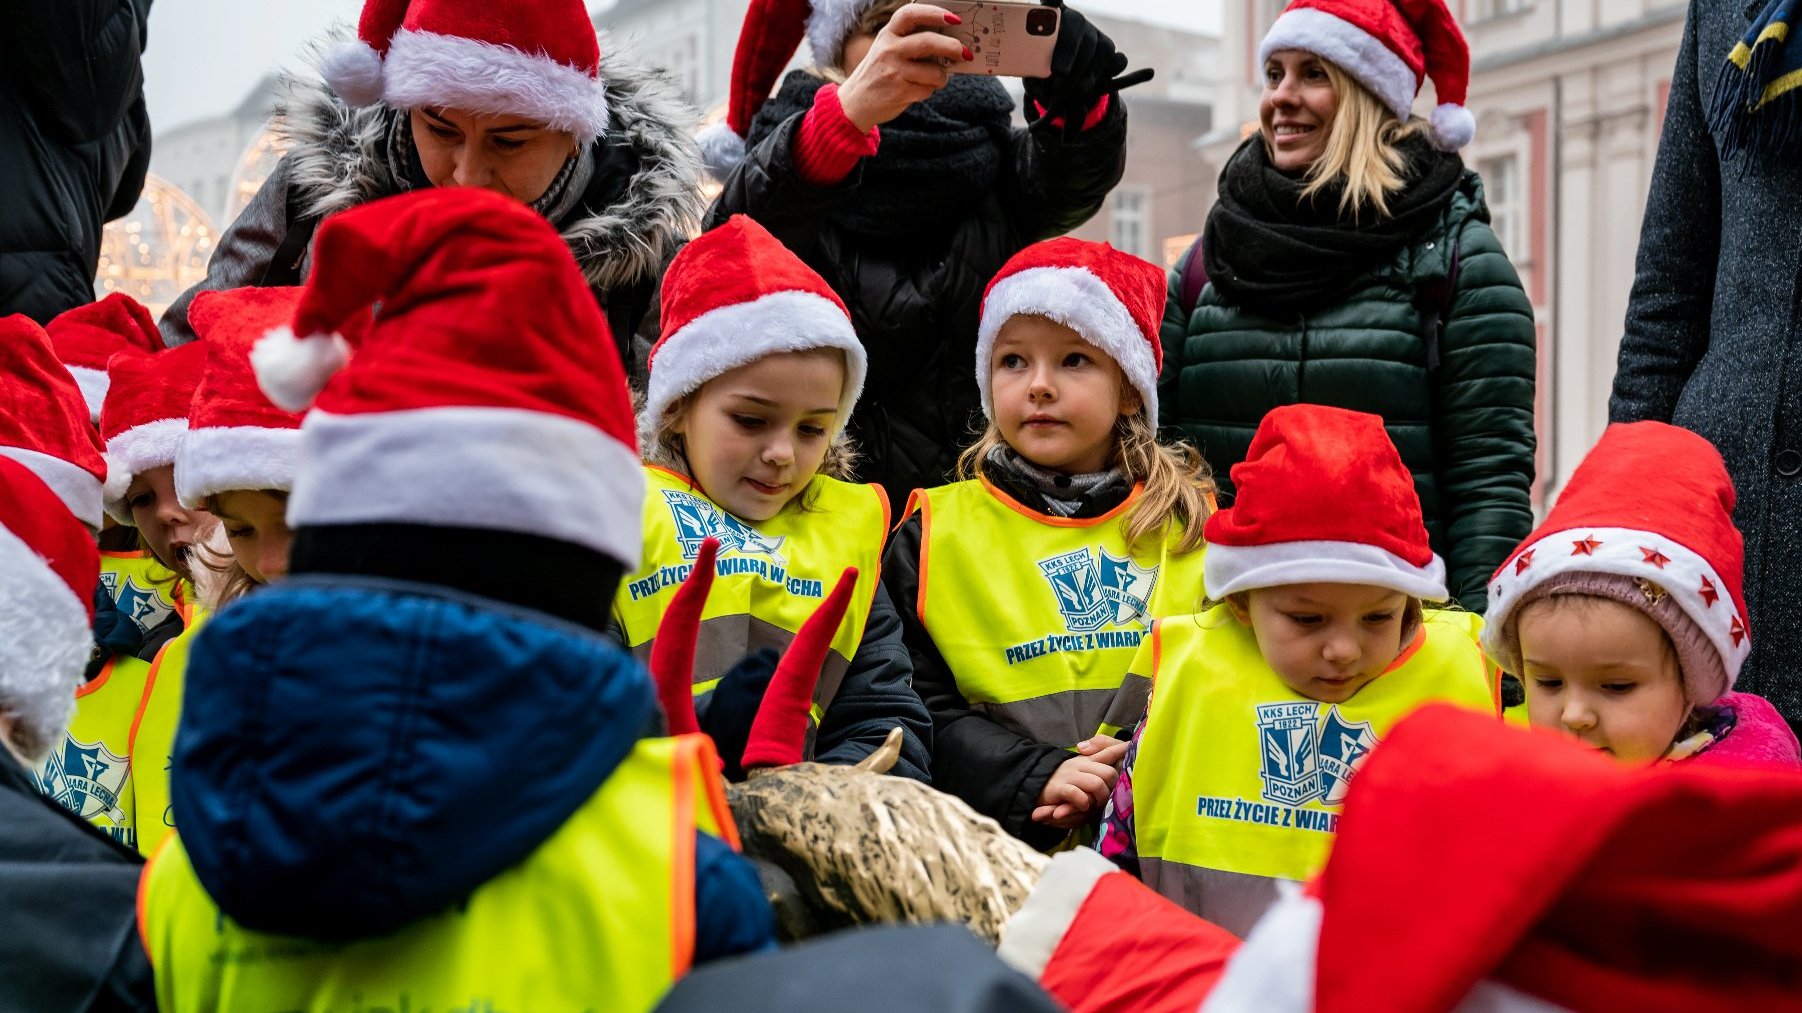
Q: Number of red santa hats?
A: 14